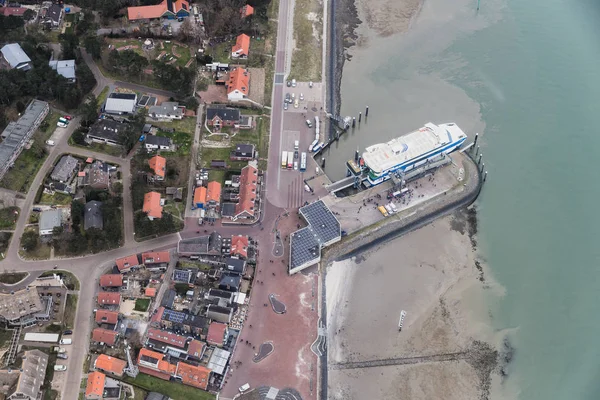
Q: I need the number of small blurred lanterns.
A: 0